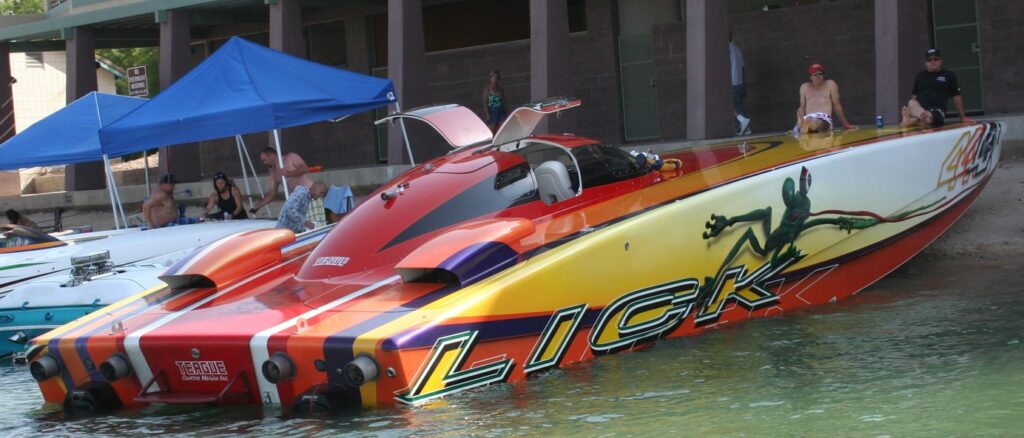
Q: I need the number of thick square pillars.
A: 8